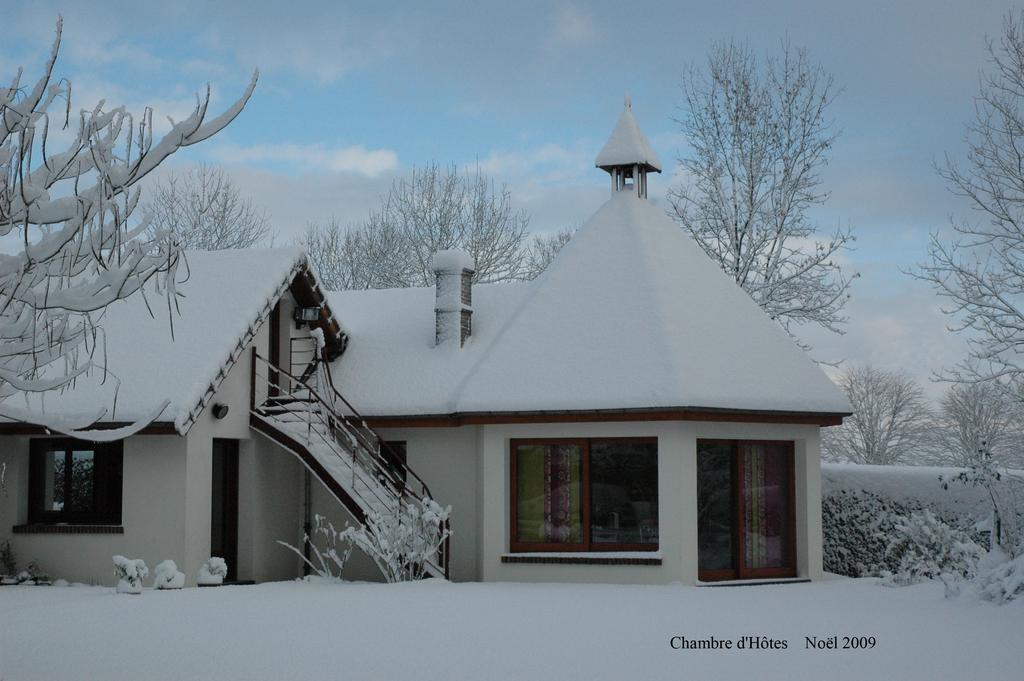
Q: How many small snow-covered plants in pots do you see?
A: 3